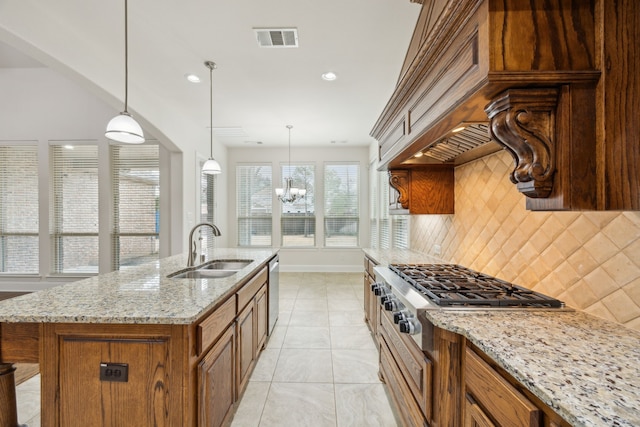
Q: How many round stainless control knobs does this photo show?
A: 6